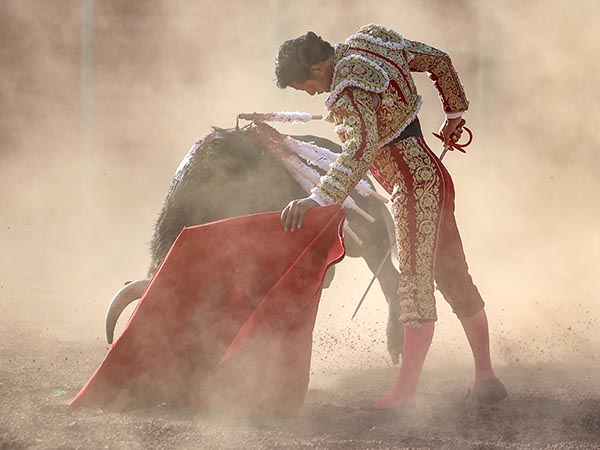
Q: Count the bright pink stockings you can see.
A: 2